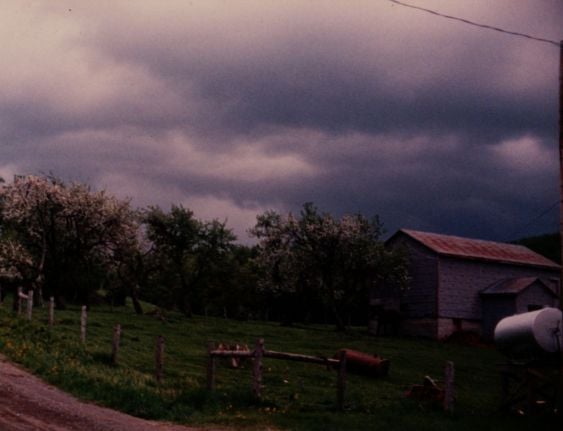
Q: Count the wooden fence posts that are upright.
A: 10